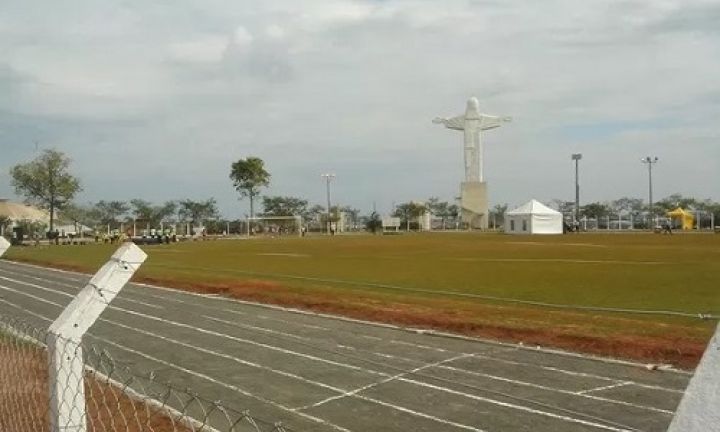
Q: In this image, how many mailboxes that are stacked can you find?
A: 0